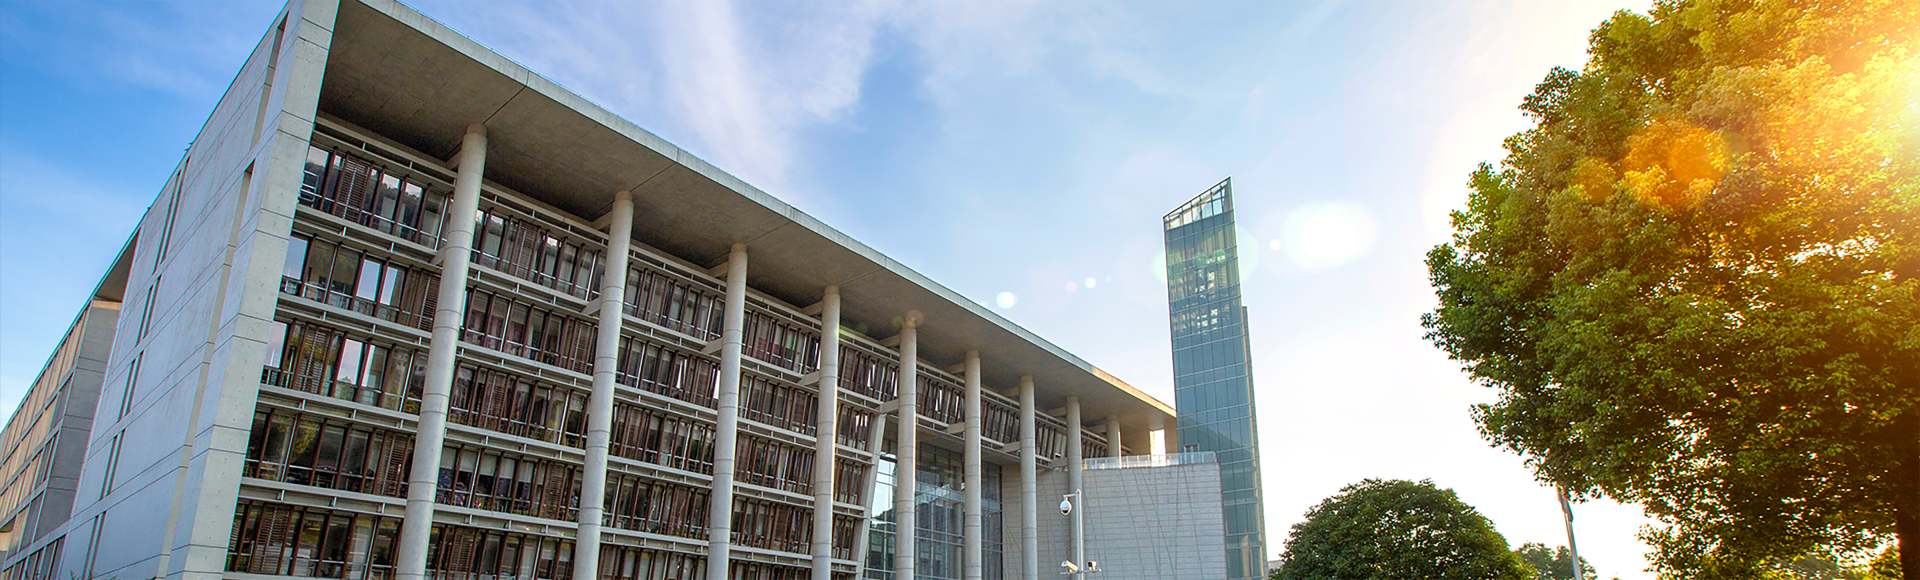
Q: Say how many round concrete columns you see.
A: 9